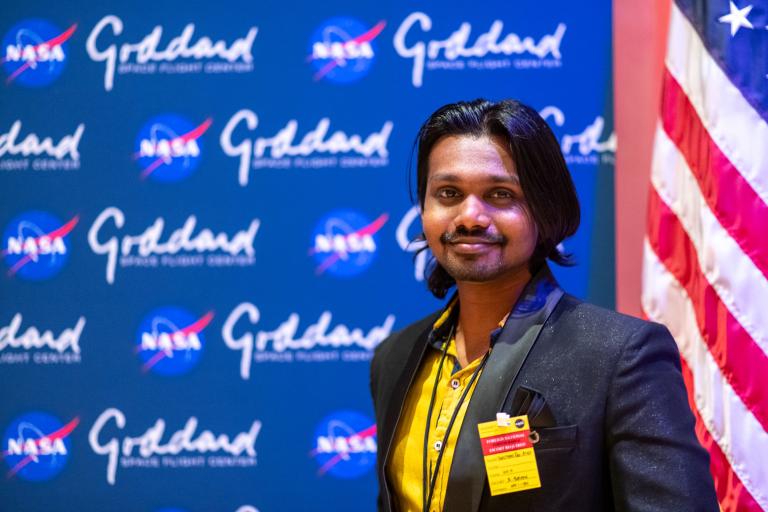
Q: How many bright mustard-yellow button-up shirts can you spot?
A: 1